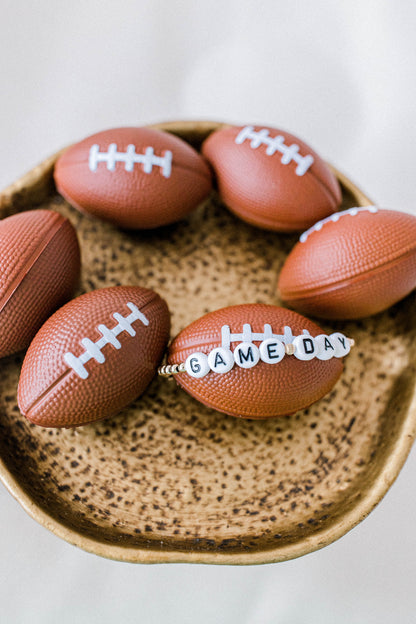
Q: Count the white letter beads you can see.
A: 7